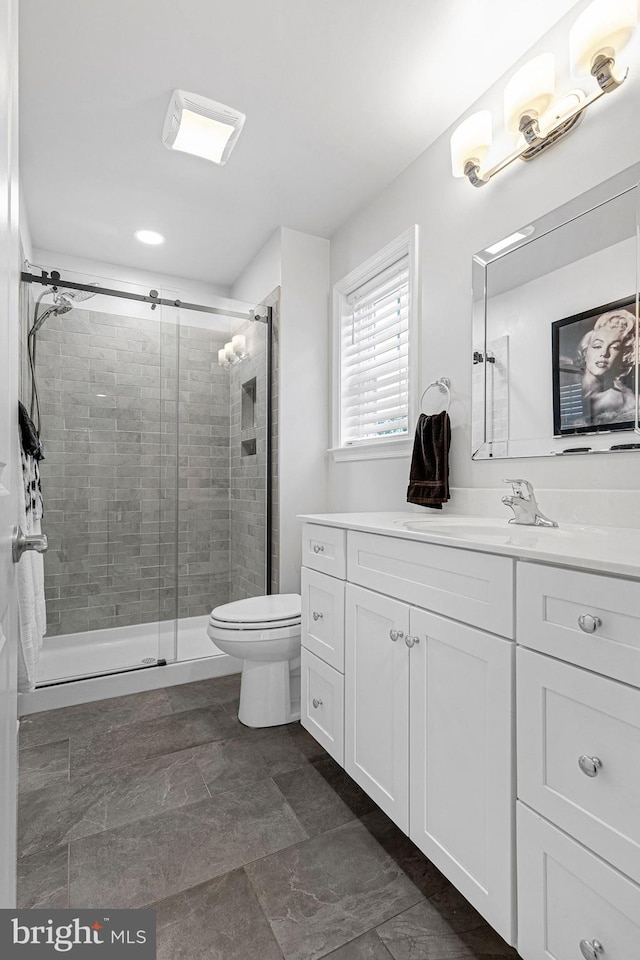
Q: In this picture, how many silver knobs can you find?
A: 8